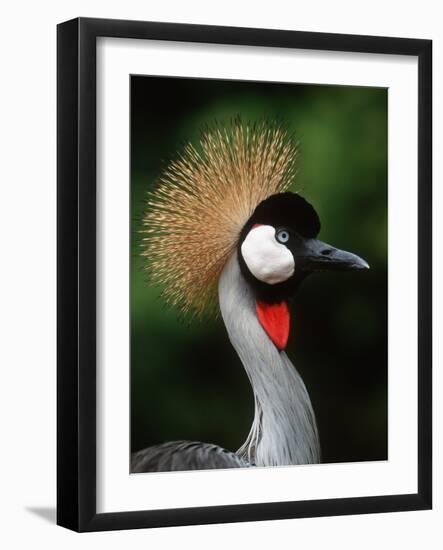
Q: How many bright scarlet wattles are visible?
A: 1